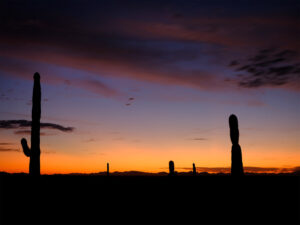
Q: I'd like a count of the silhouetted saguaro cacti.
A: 5